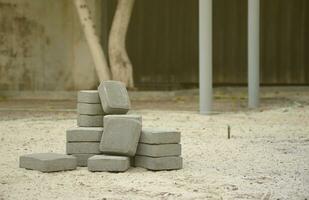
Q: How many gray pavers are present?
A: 13